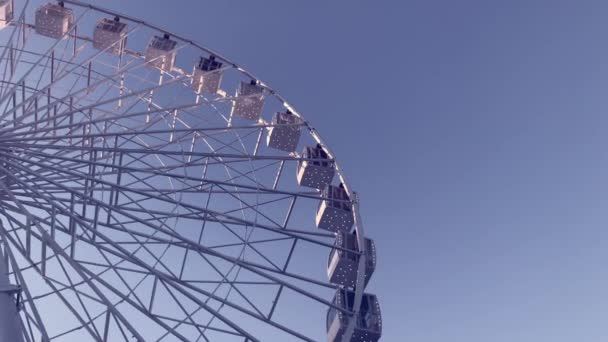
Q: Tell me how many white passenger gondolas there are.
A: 11